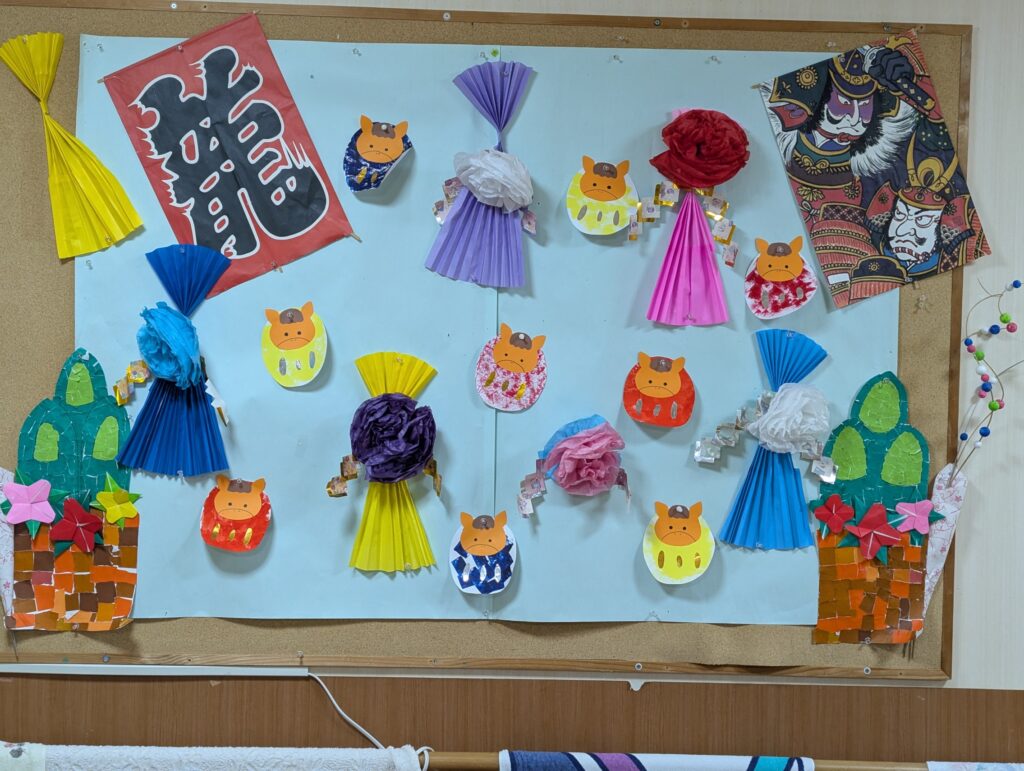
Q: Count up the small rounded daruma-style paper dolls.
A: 9